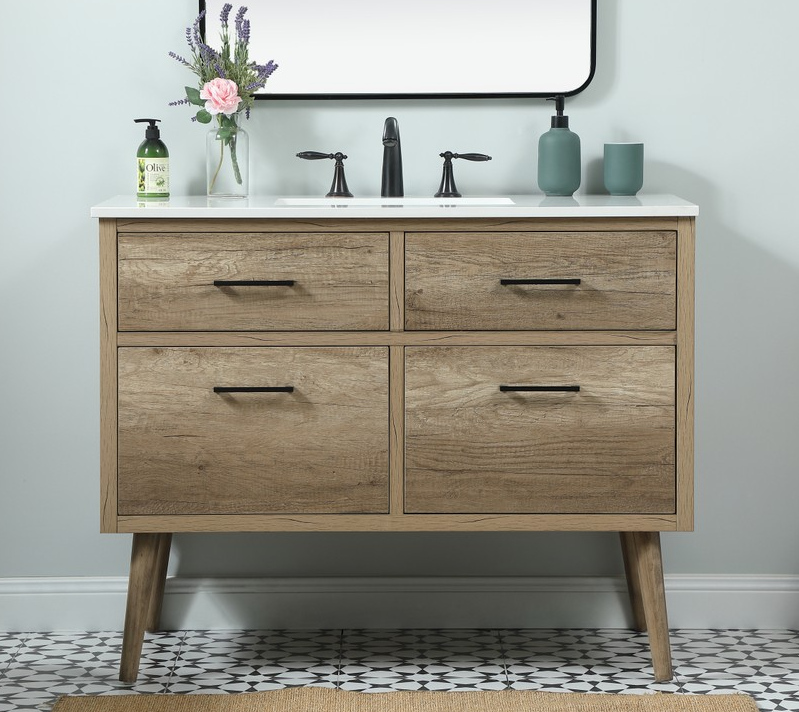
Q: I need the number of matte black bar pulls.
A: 4